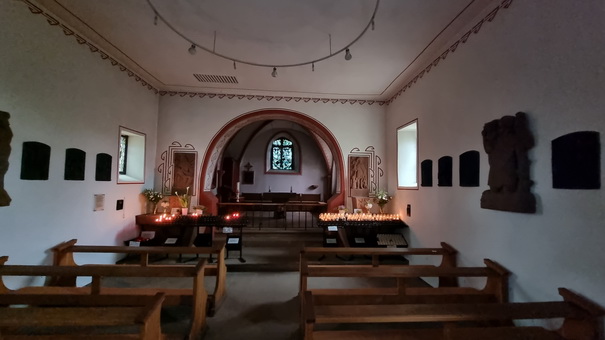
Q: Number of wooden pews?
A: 6